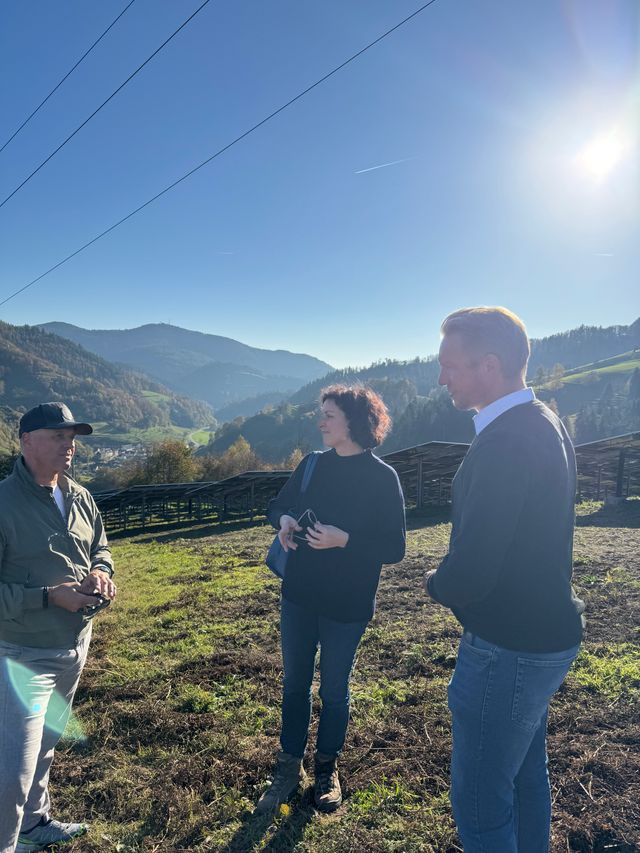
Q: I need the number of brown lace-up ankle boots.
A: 2